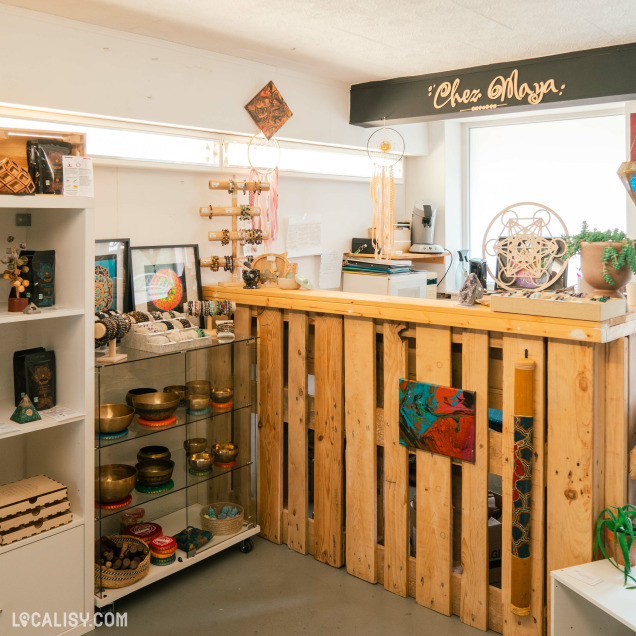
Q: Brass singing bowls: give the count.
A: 13